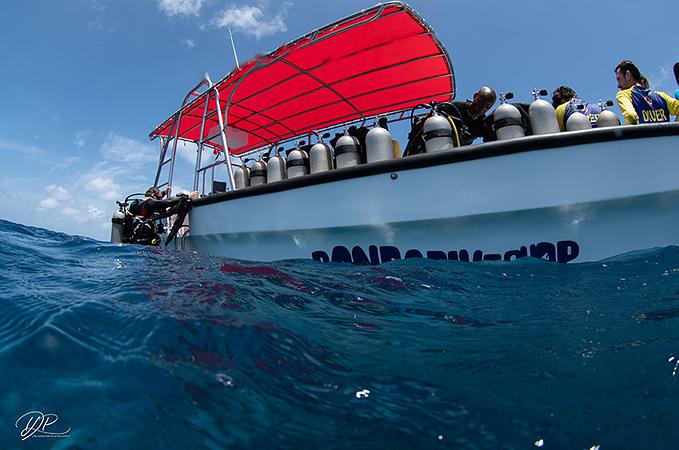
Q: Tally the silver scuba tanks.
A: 13